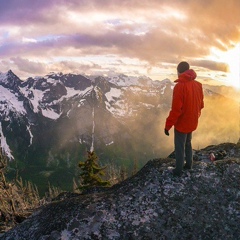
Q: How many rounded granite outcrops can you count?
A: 1